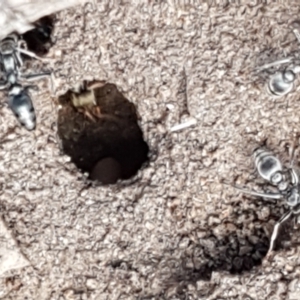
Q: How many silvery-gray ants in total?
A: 3